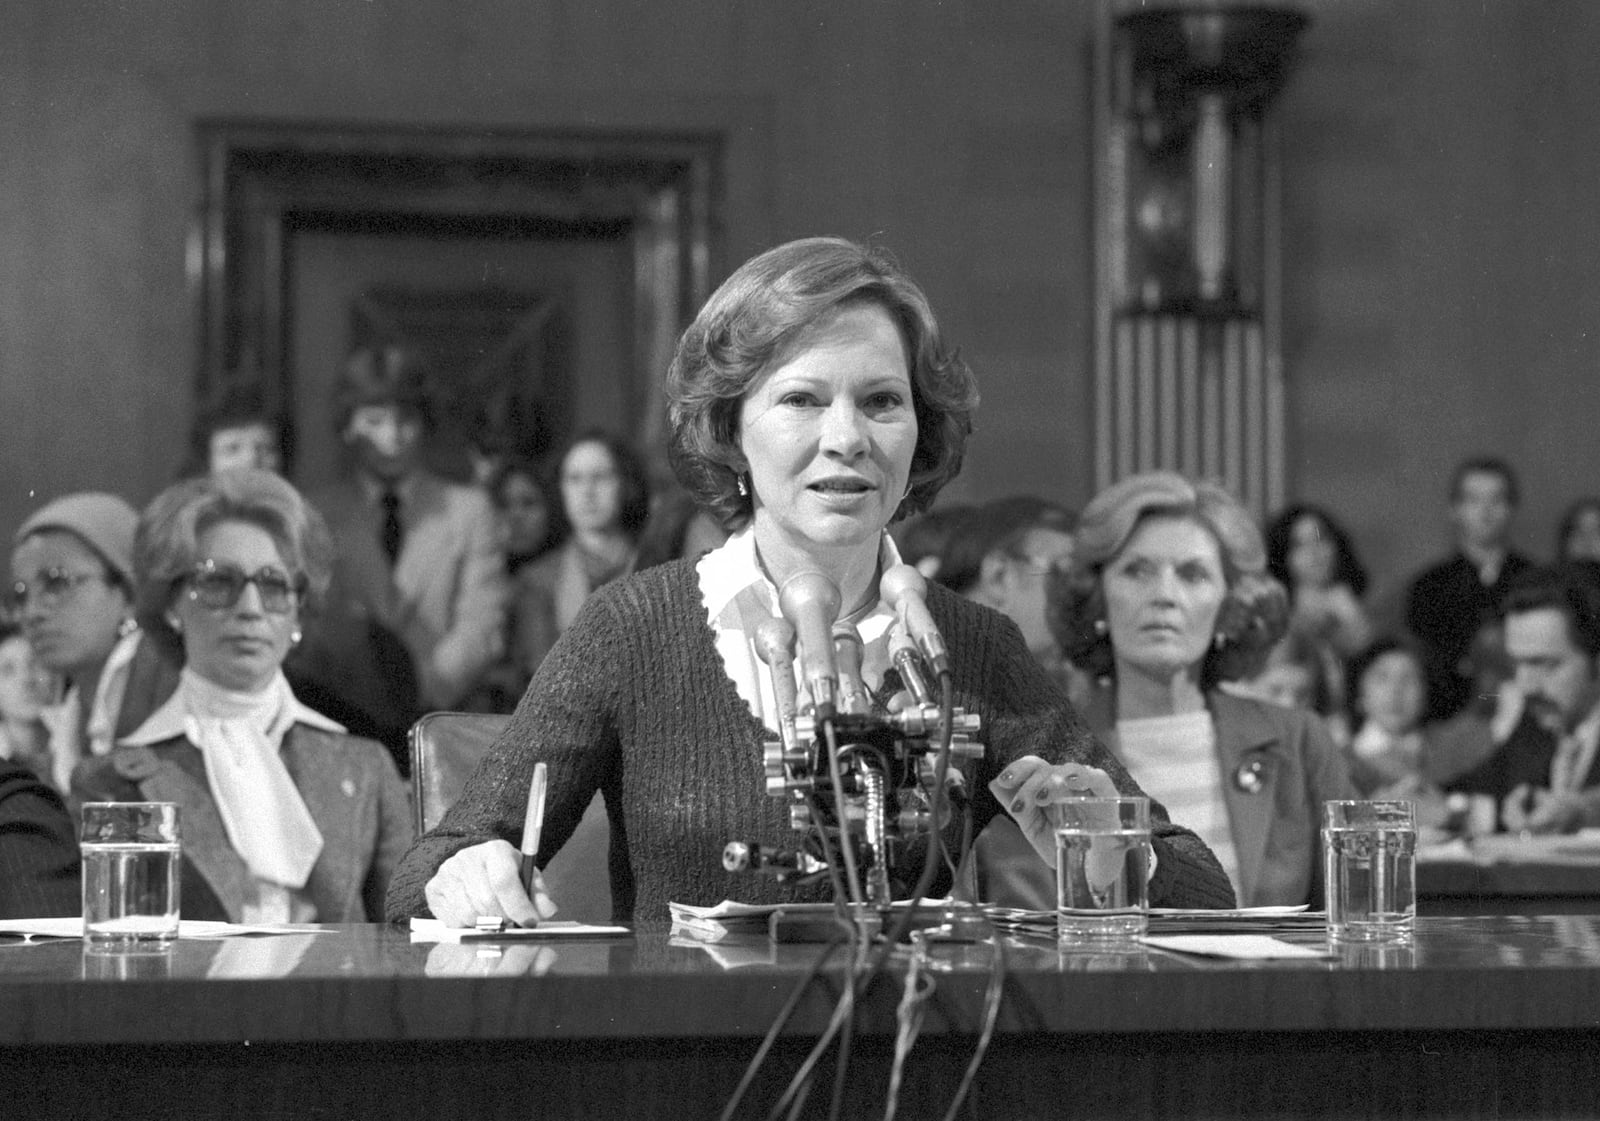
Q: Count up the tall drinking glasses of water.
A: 3